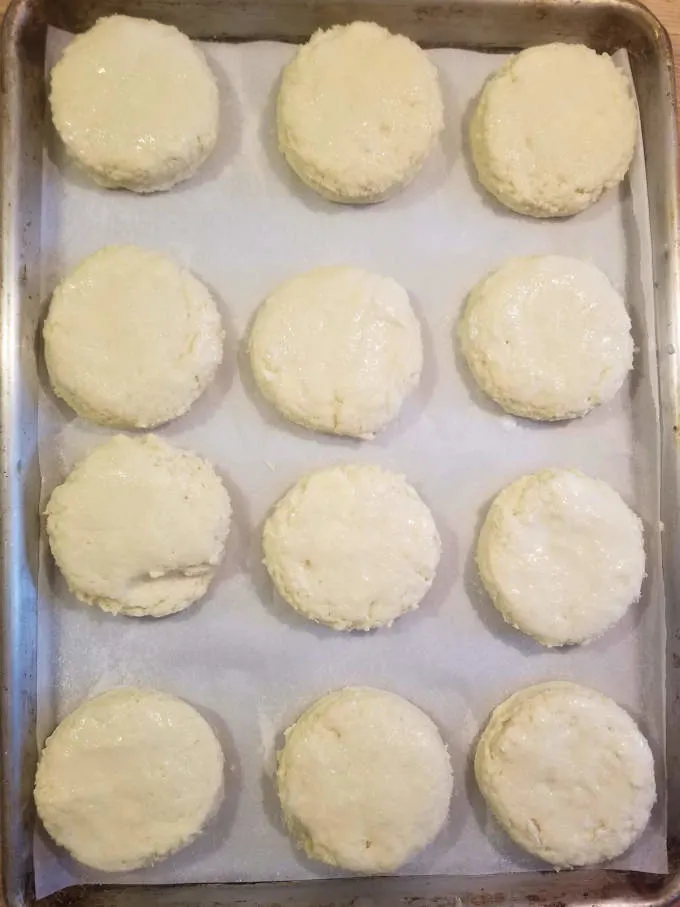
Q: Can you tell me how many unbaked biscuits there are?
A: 12